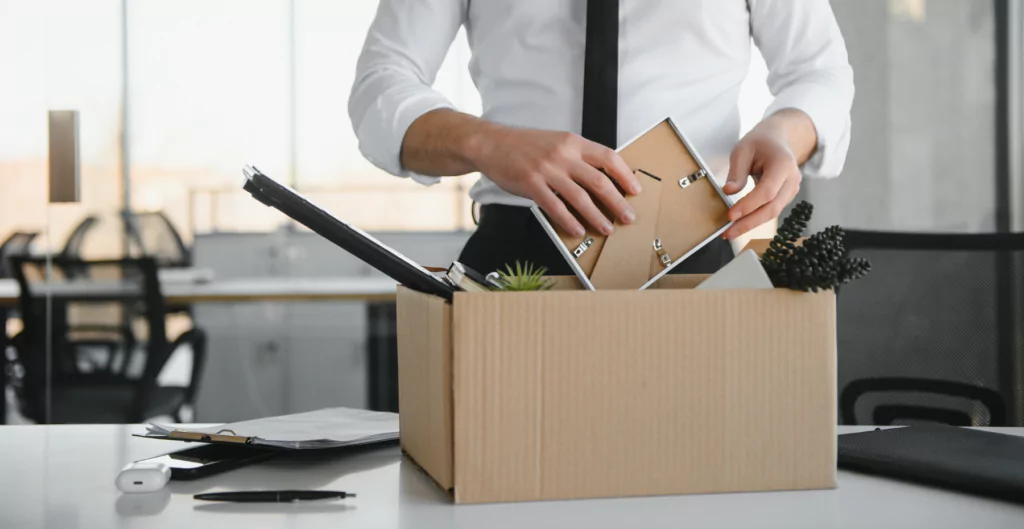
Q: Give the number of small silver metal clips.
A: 3